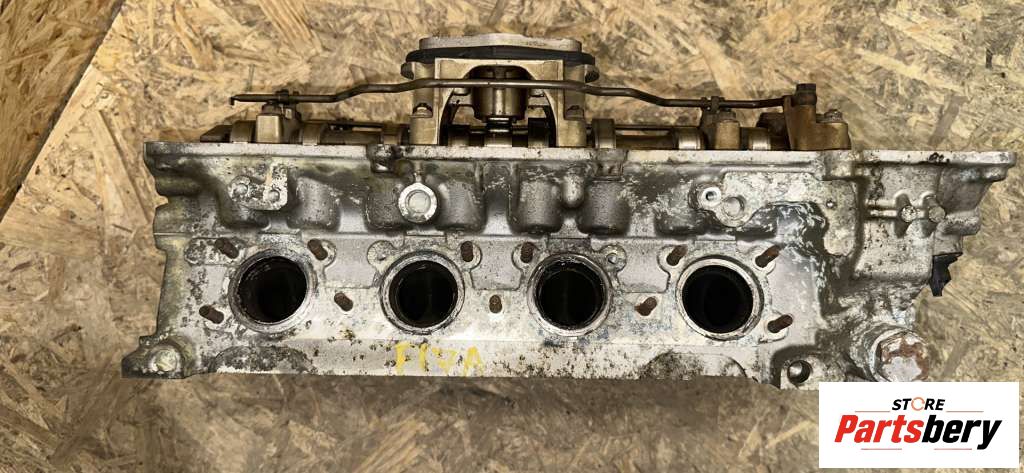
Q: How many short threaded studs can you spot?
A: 11